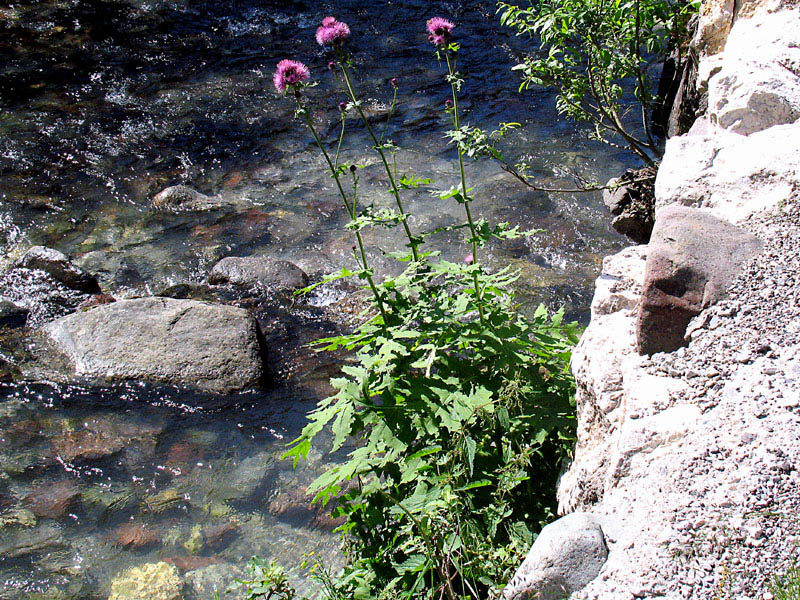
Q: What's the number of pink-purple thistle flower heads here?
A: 3